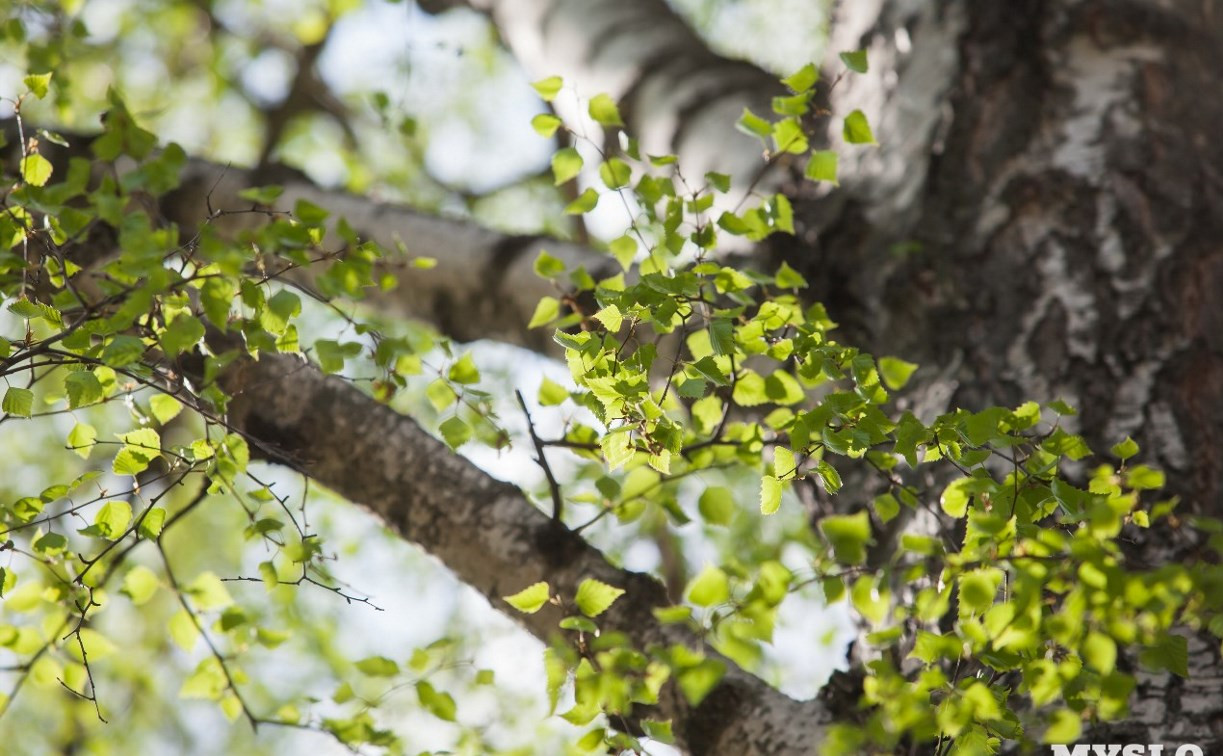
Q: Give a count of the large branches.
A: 3